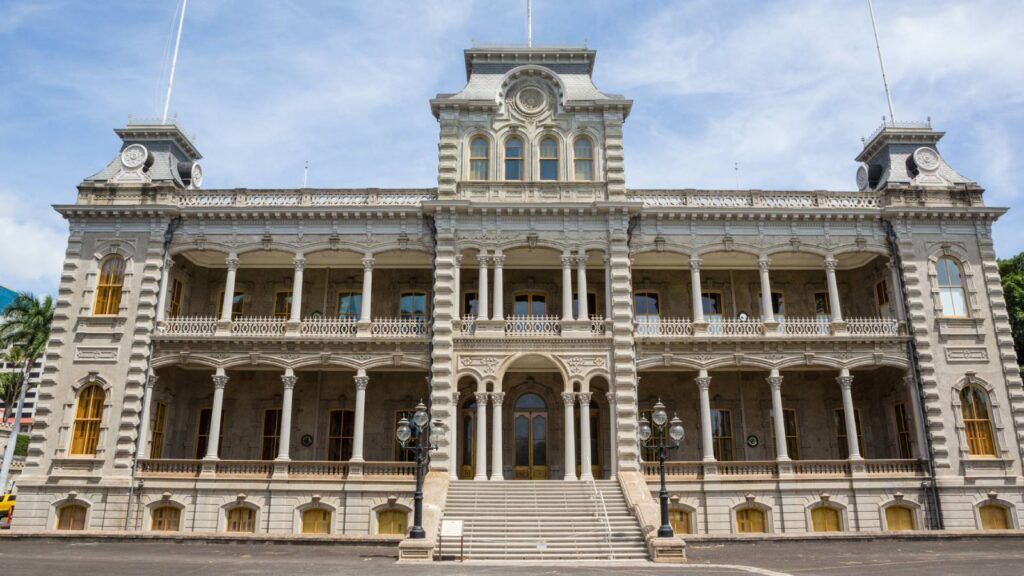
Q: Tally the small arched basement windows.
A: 10